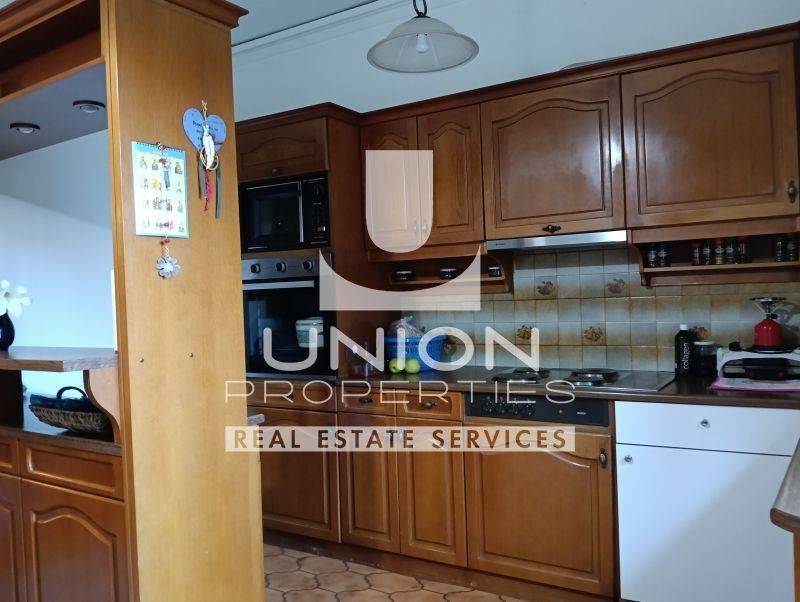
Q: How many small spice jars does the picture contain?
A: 9